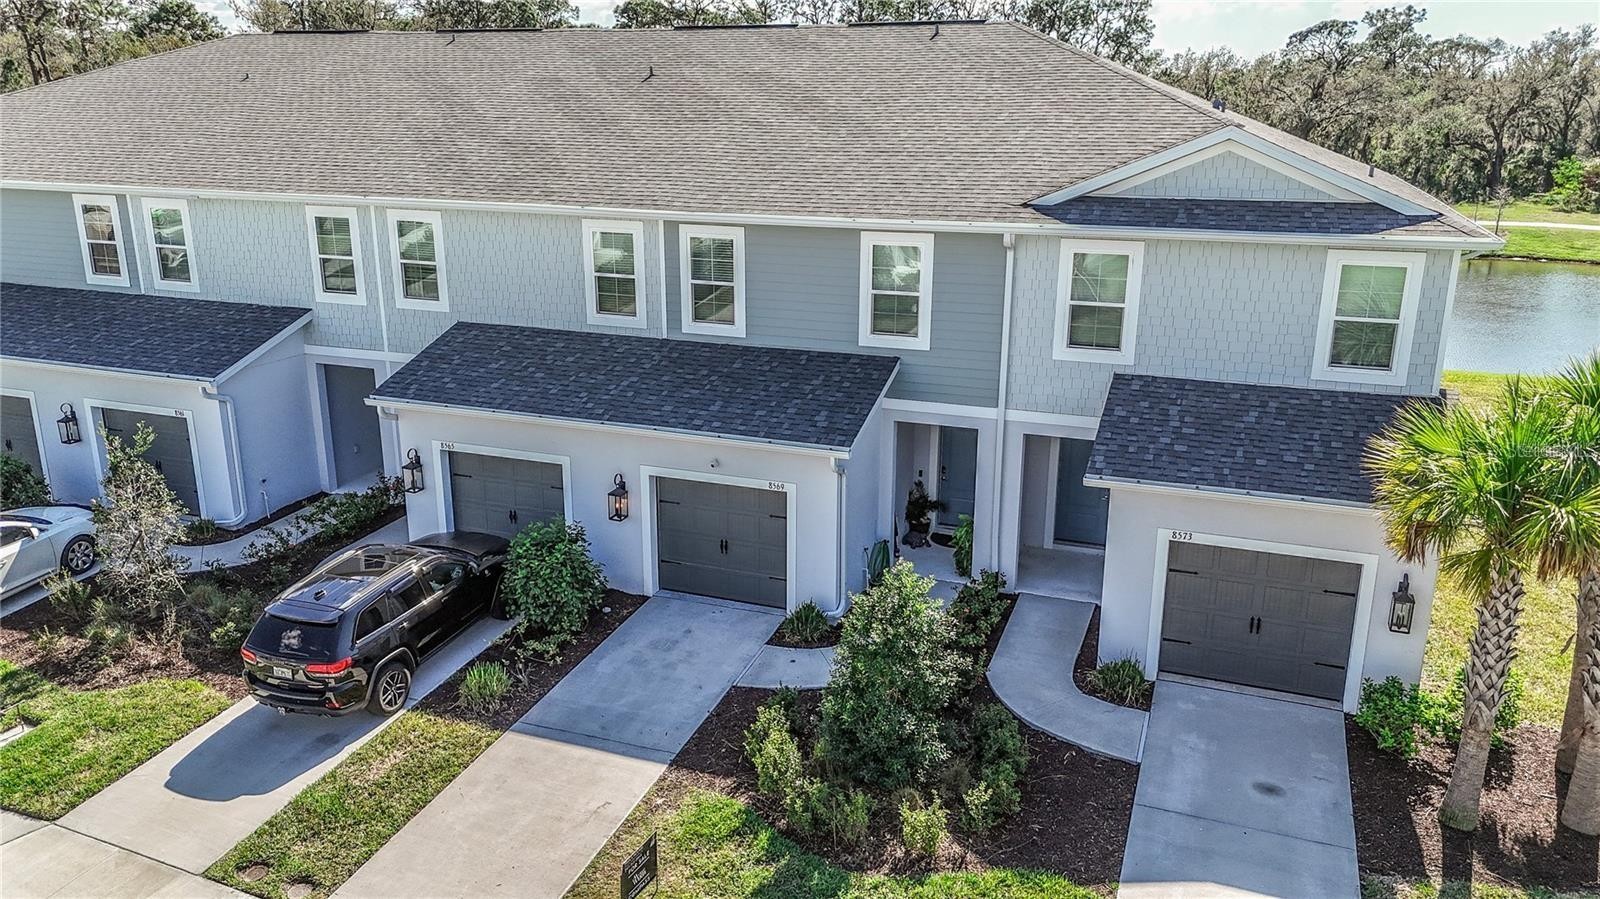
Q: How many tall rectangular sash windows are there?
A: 9